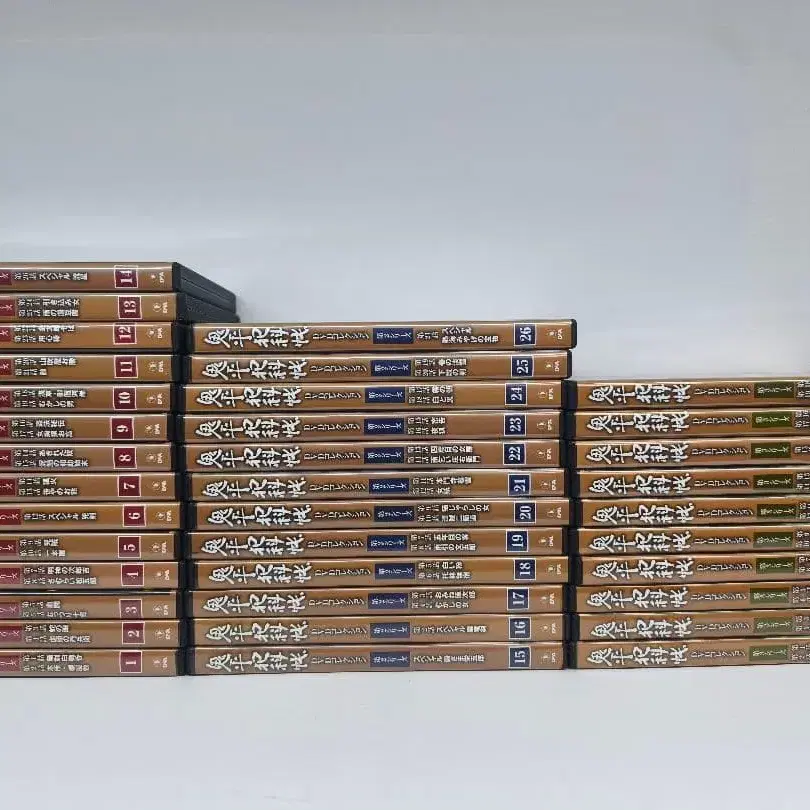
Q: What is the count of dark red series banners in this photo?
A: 14